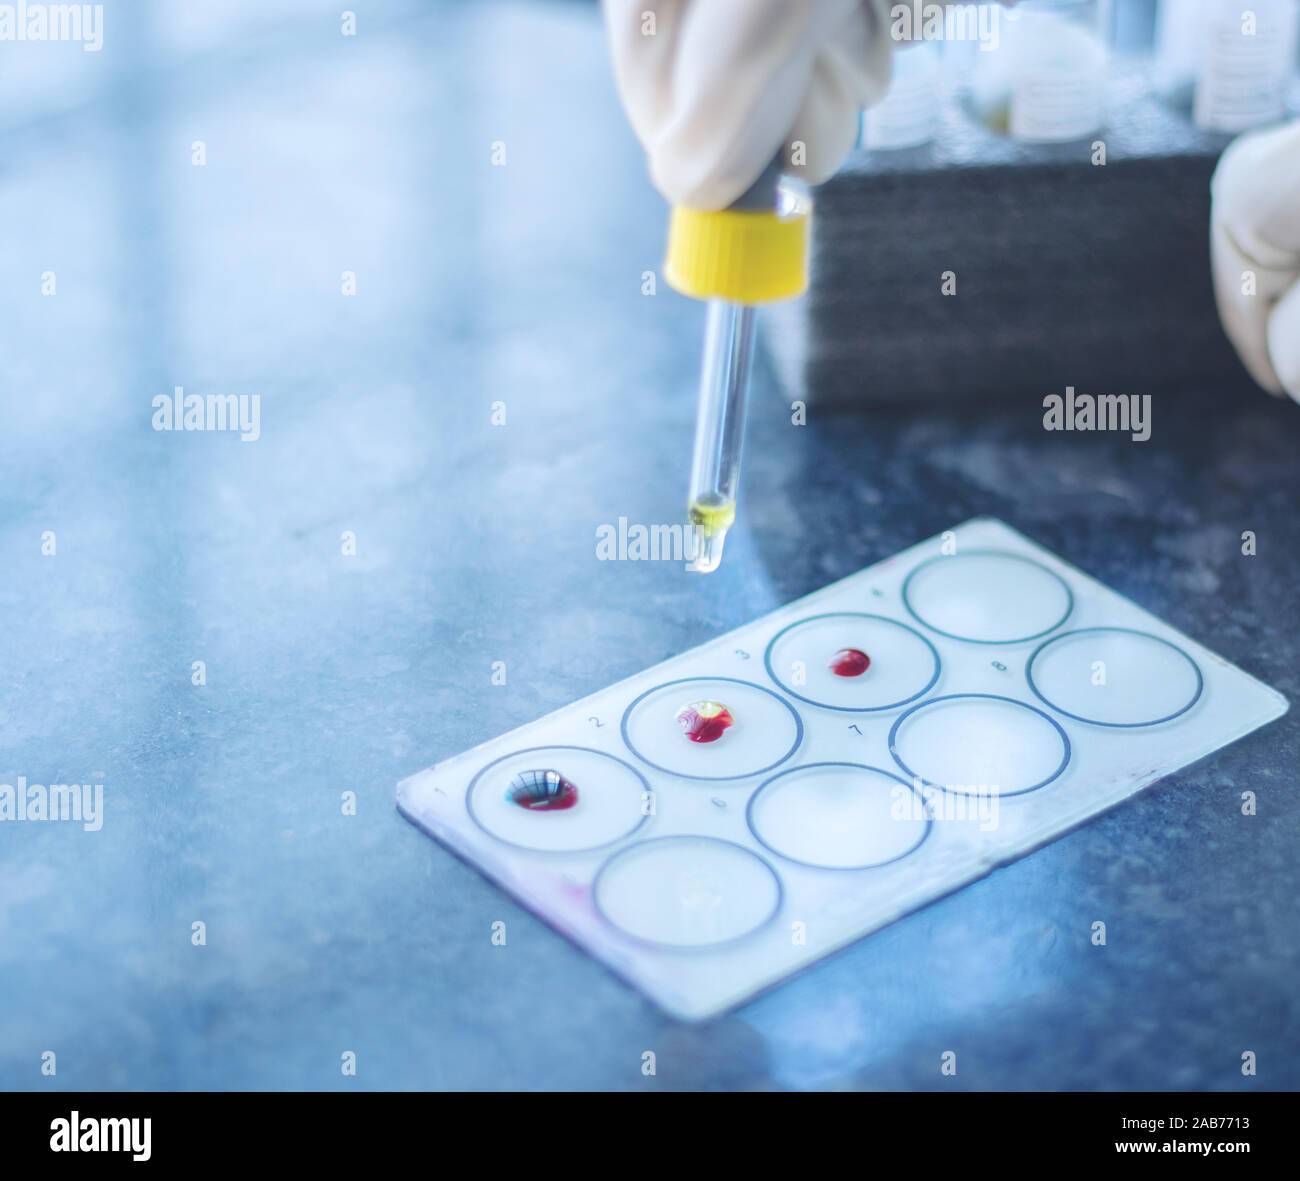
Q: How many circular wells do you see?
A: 8